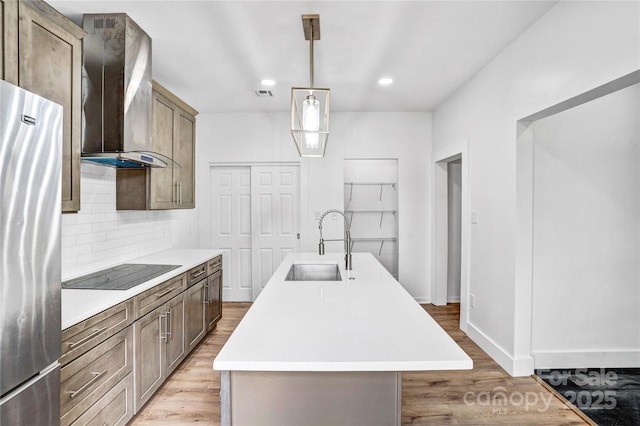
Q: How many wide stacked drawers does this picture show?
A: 3